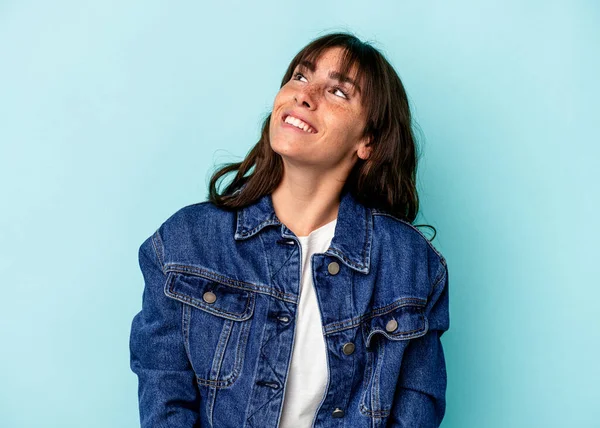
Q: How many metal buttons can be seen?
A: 5